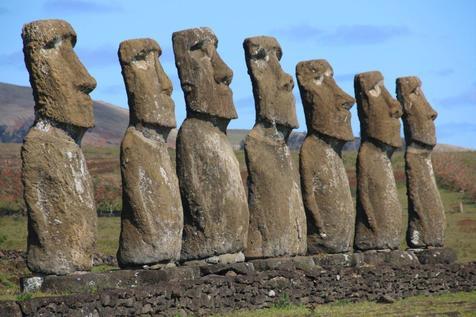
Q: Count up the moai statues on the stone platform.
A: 7